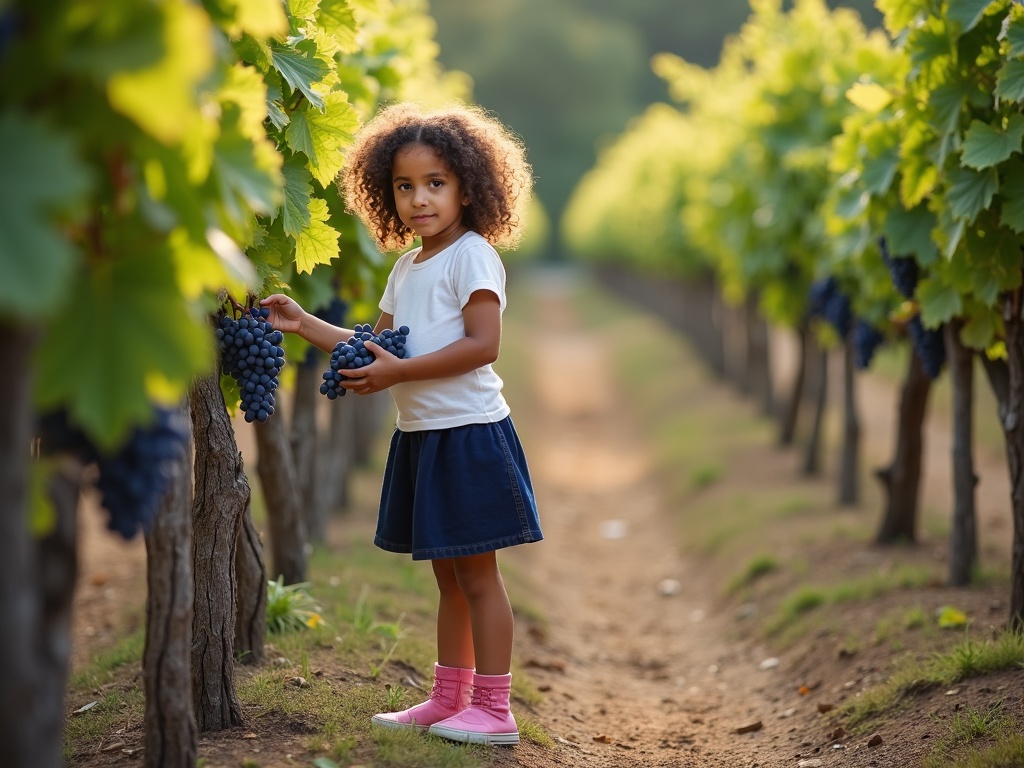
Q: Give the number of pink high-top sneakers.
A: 2